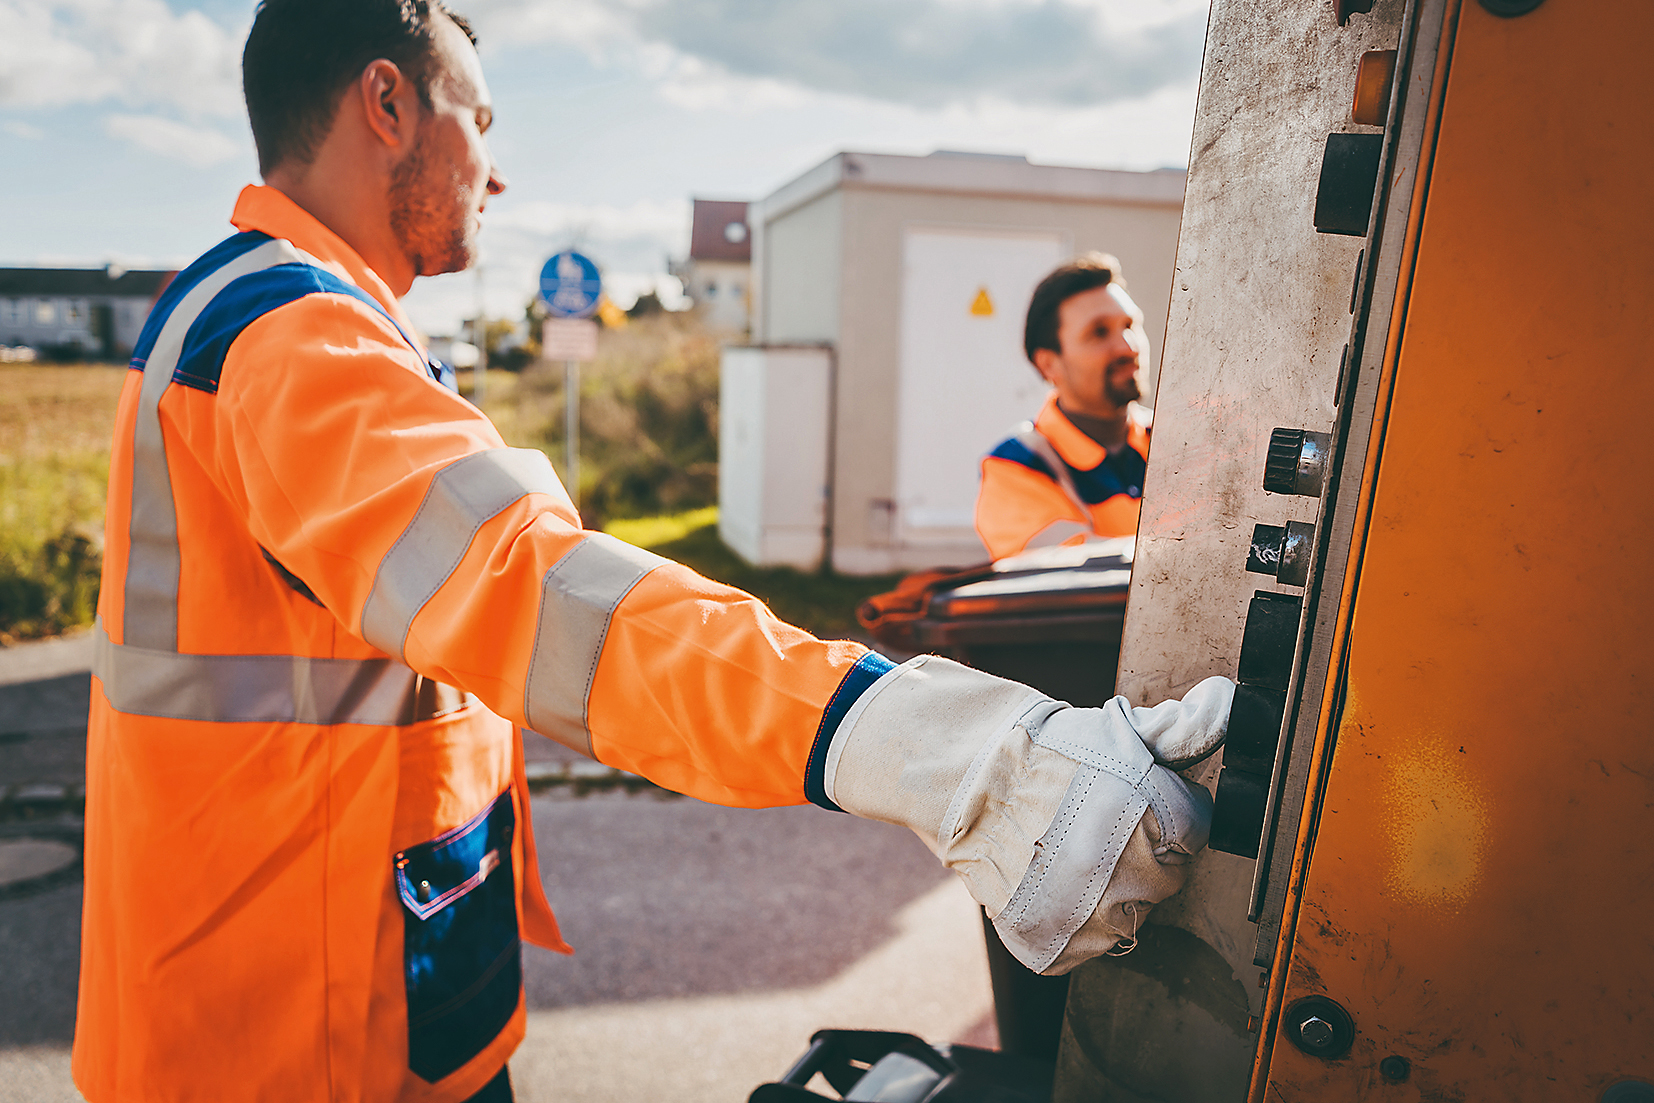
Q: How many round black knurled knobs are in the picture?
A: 1